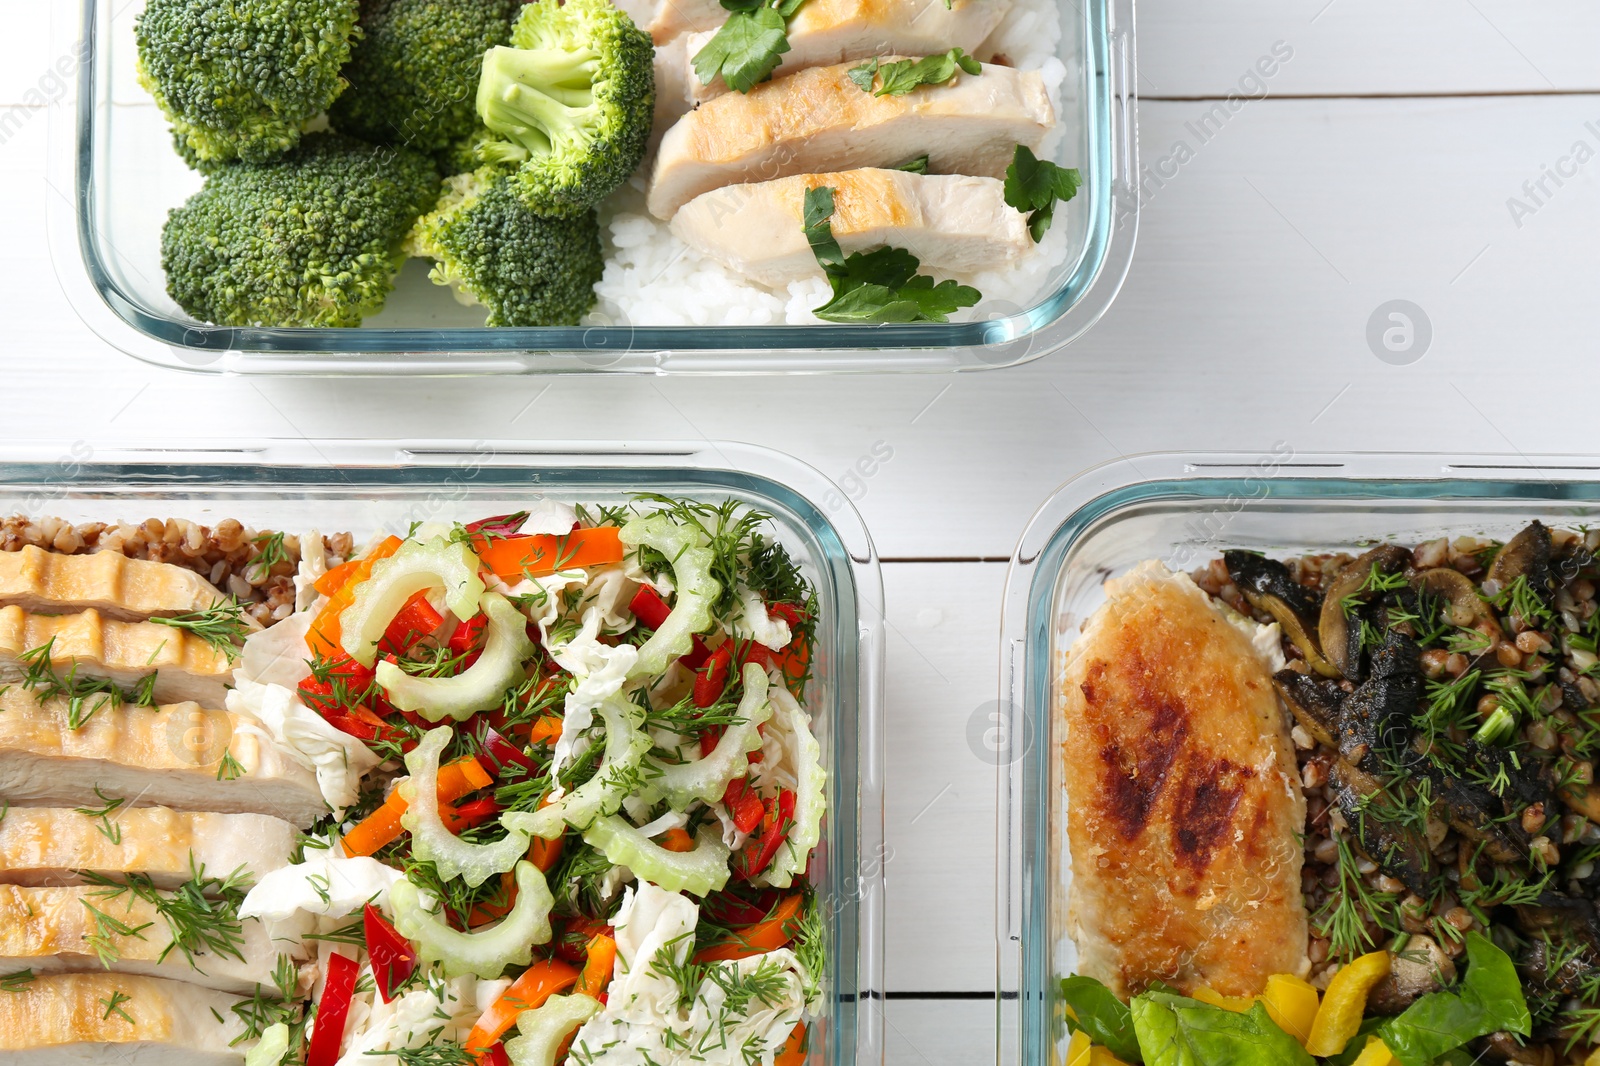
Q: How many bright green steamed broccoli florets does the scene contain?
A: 5